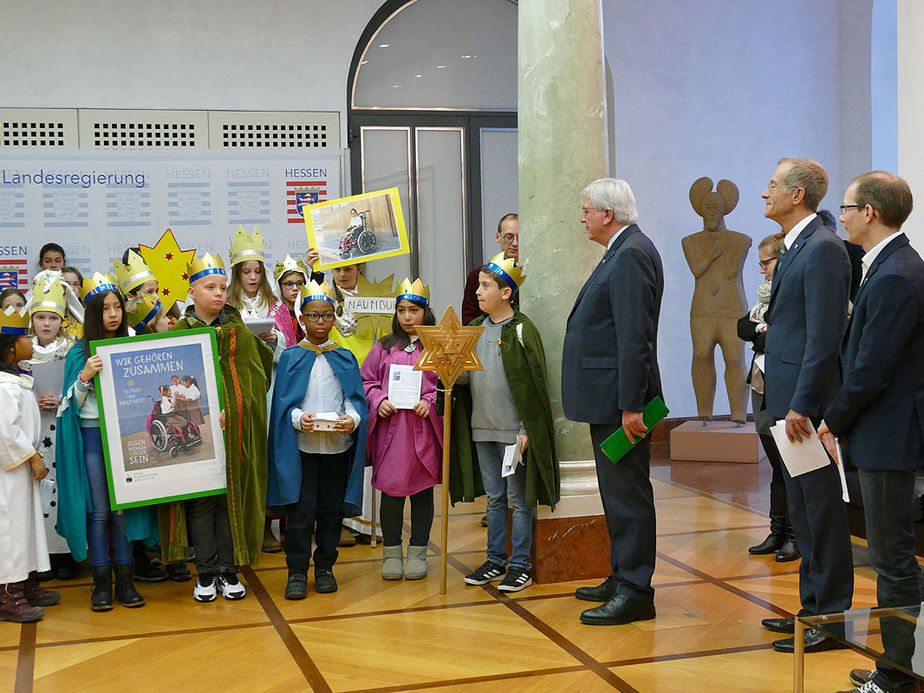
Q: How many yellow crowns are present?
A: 11